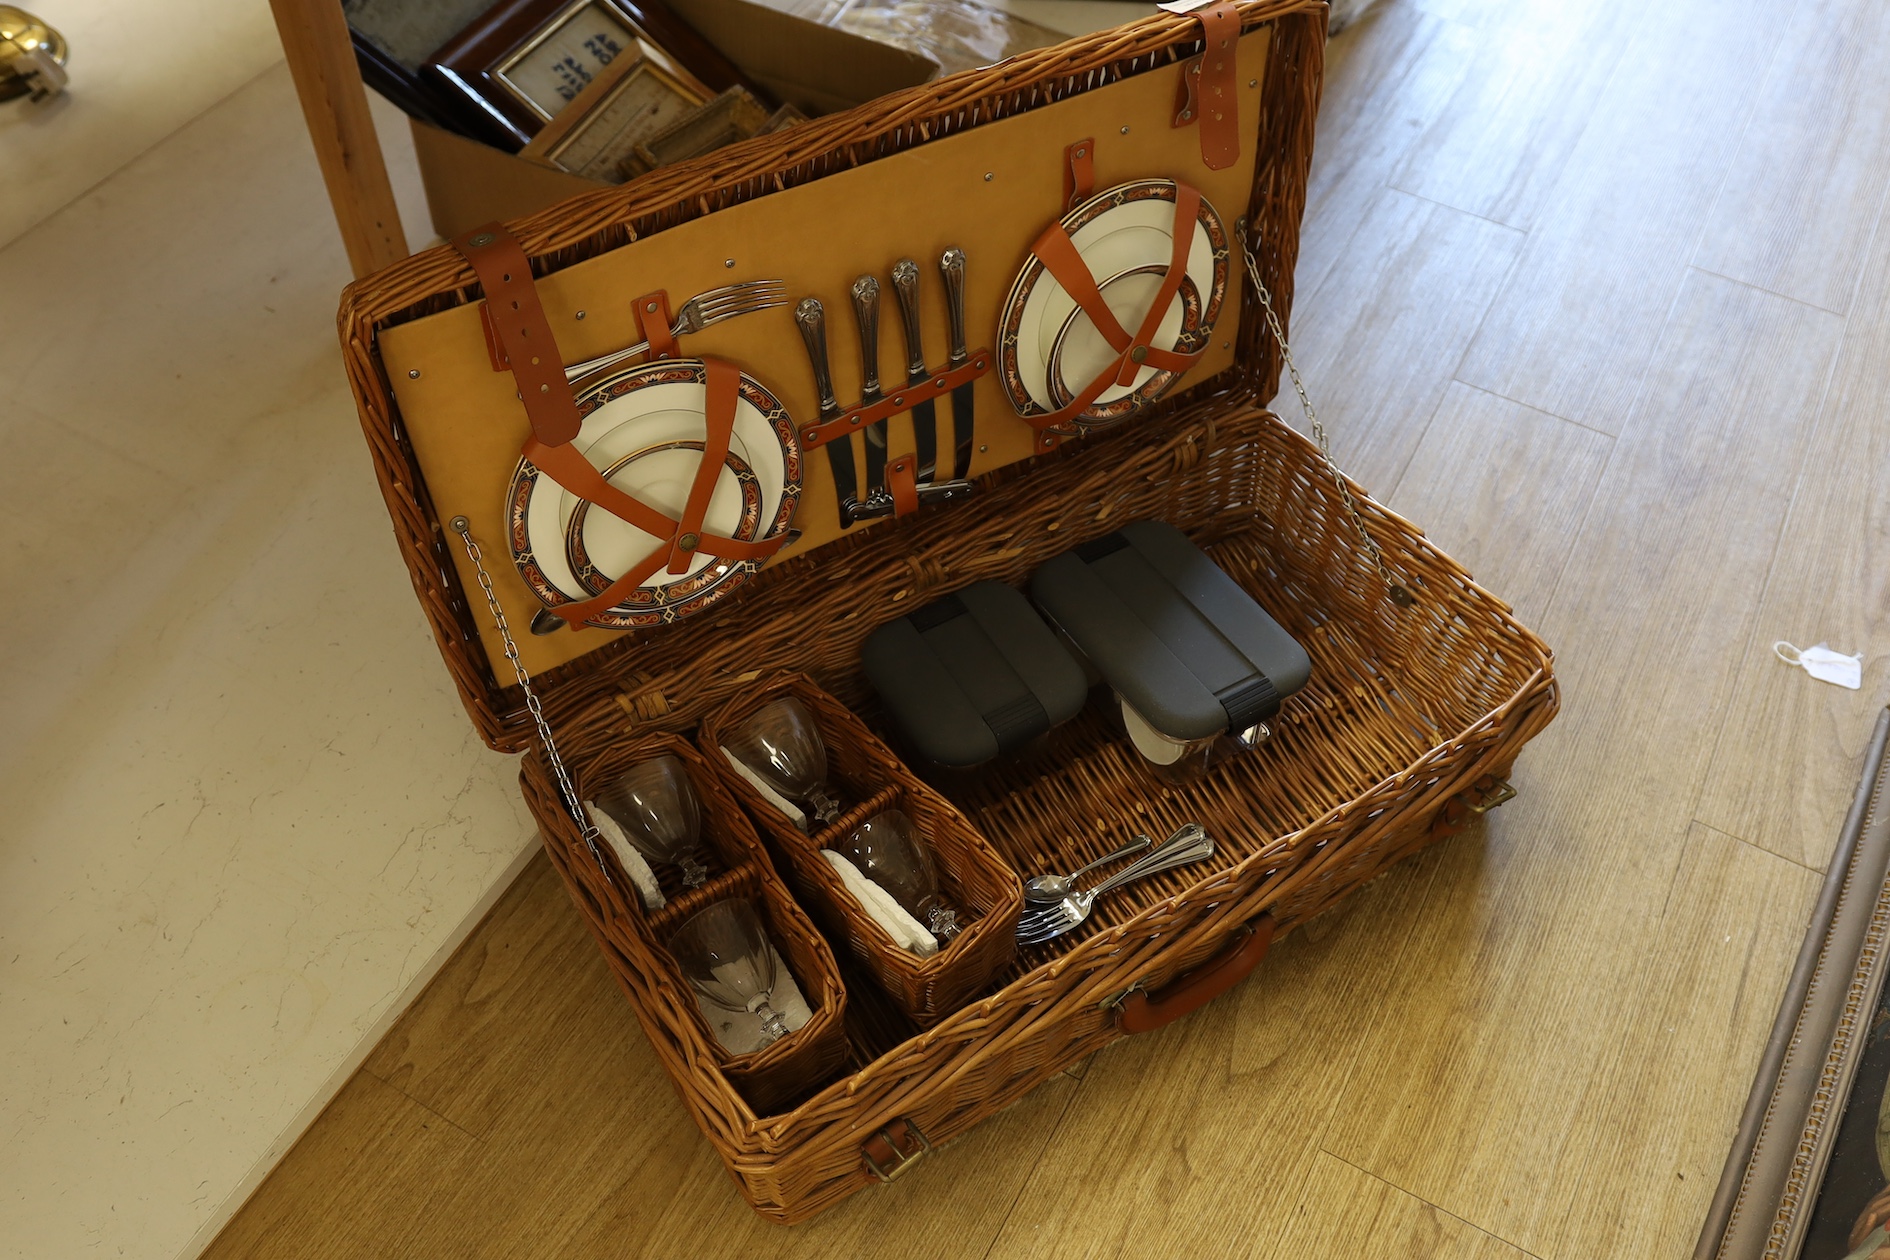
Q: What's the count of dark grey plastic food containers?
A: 2